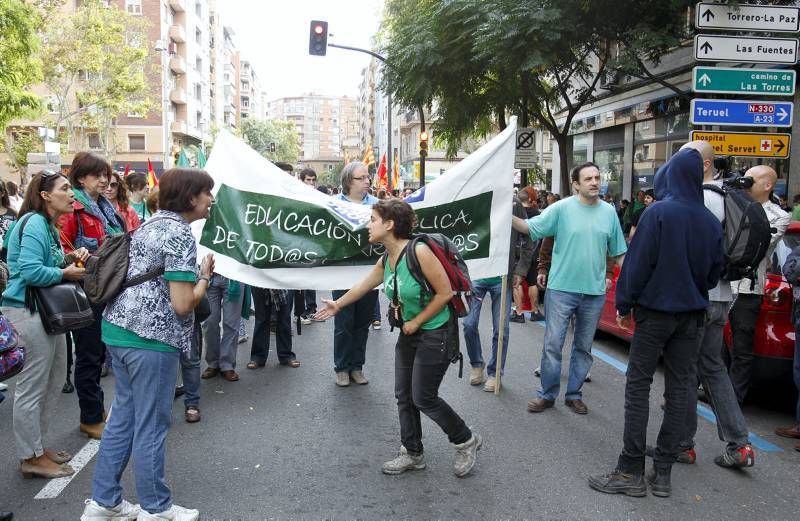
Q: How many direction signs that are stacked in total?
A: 5